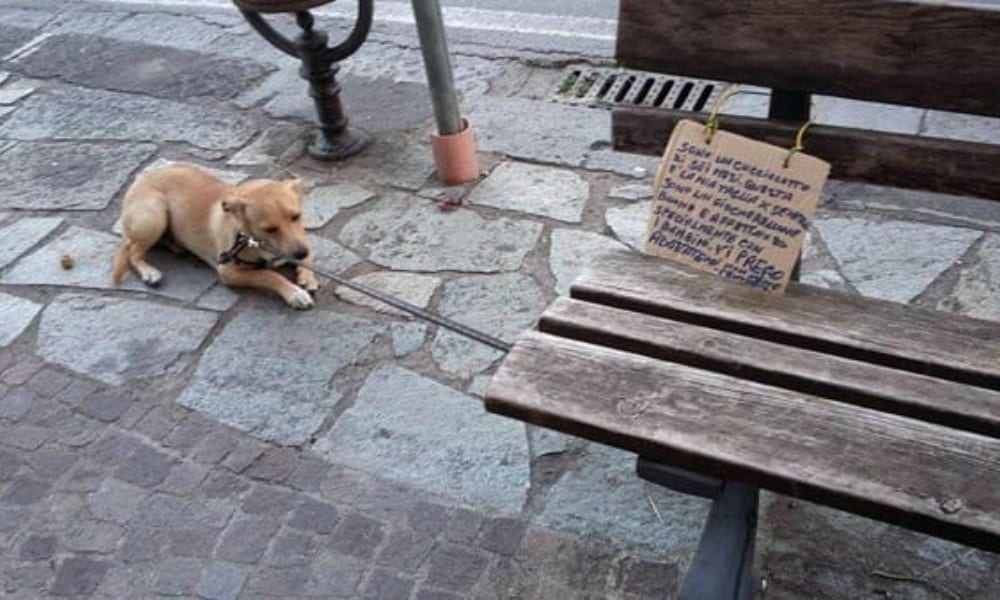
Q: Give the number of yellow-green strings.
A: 2